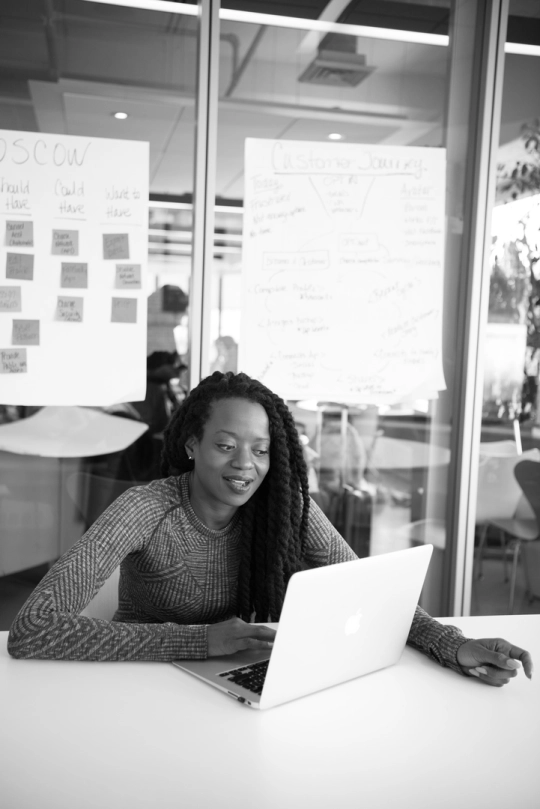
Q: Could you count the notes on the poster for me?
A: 11